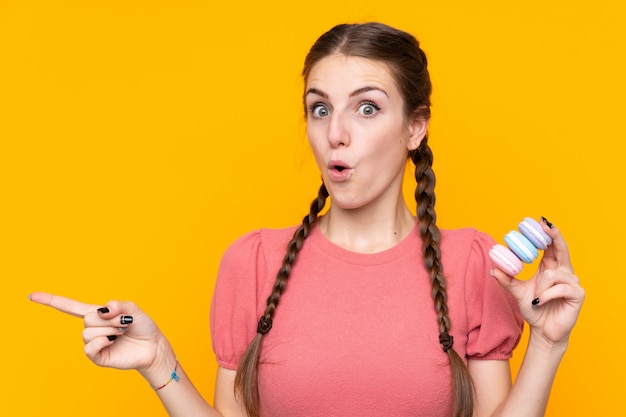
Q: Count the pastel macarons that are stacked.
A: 3